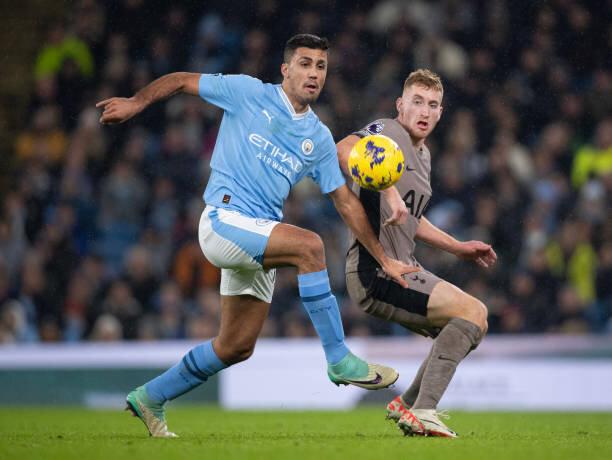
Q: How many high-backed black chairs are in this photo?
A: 0